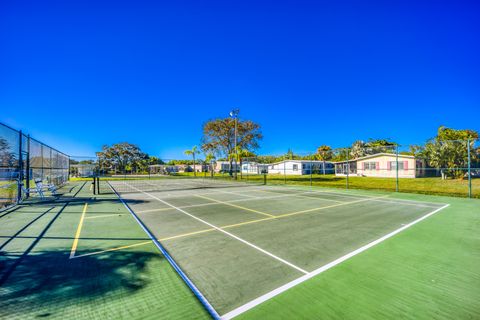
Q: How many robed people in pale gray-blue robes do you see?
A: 0